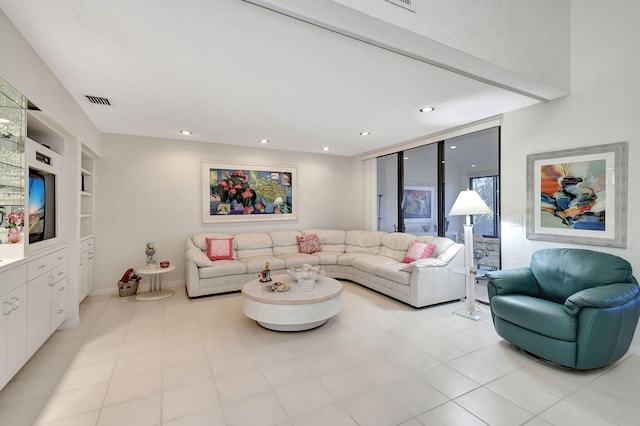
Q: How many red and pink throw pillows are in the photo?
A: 3